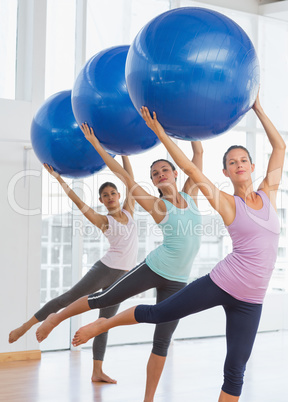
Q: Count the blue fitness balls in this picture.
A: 3